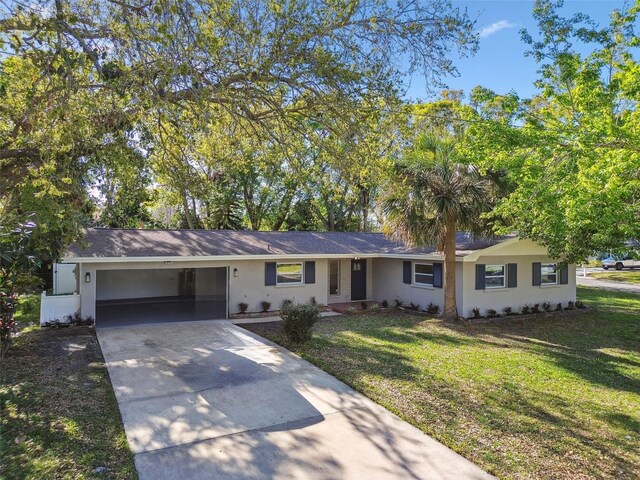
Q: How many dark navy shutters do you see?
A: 8